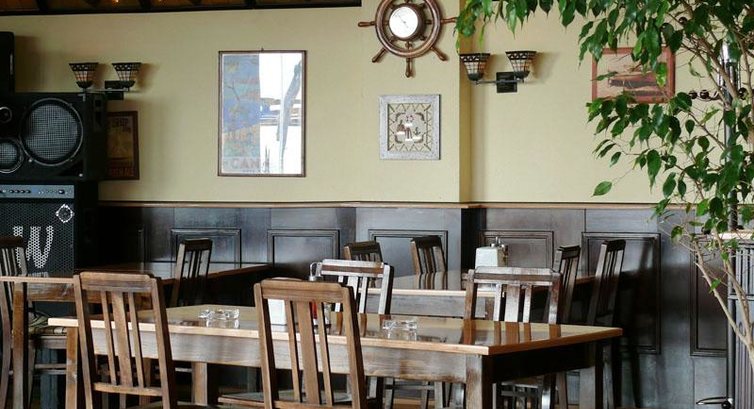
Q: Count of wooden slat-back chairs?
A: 10